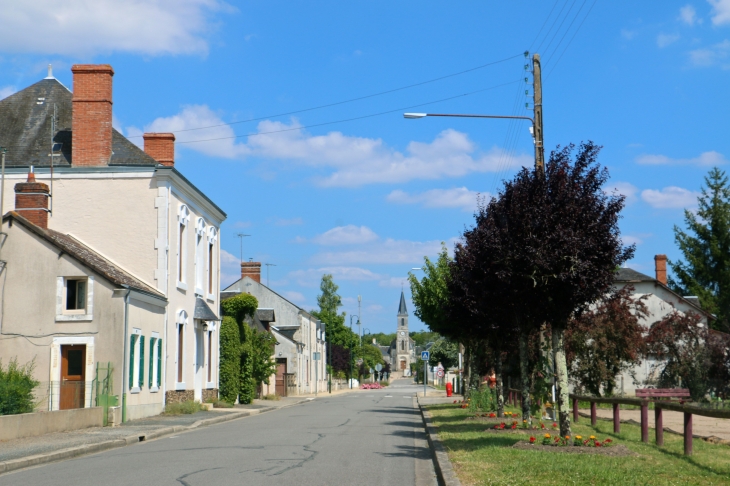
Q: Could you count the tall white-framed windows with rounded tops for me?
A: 5